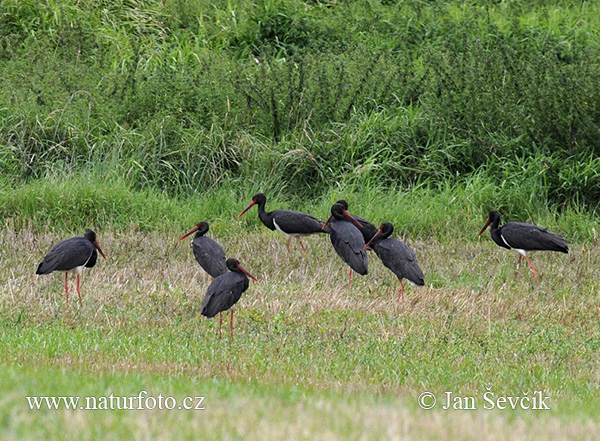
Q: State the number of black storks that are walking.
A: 2